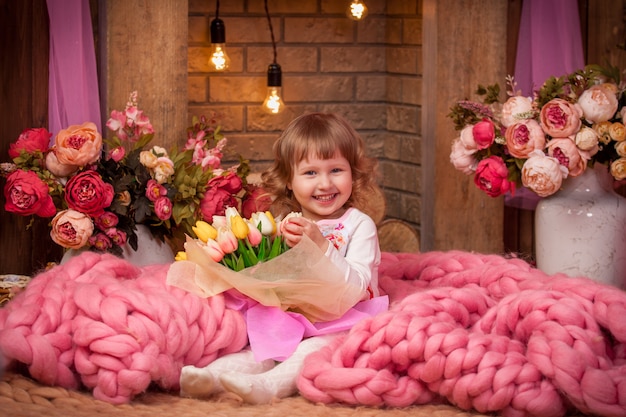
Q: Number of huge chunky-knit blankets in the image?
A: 2